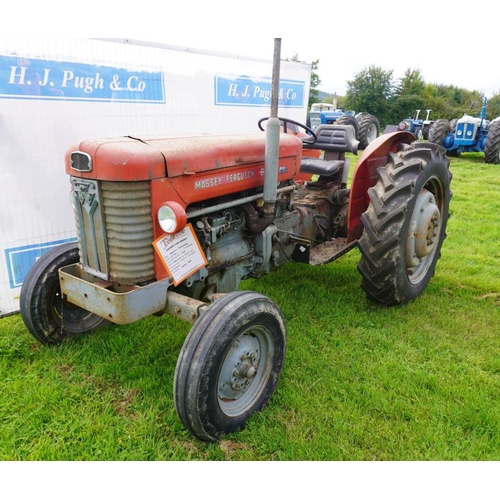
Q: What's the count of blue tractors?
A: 3